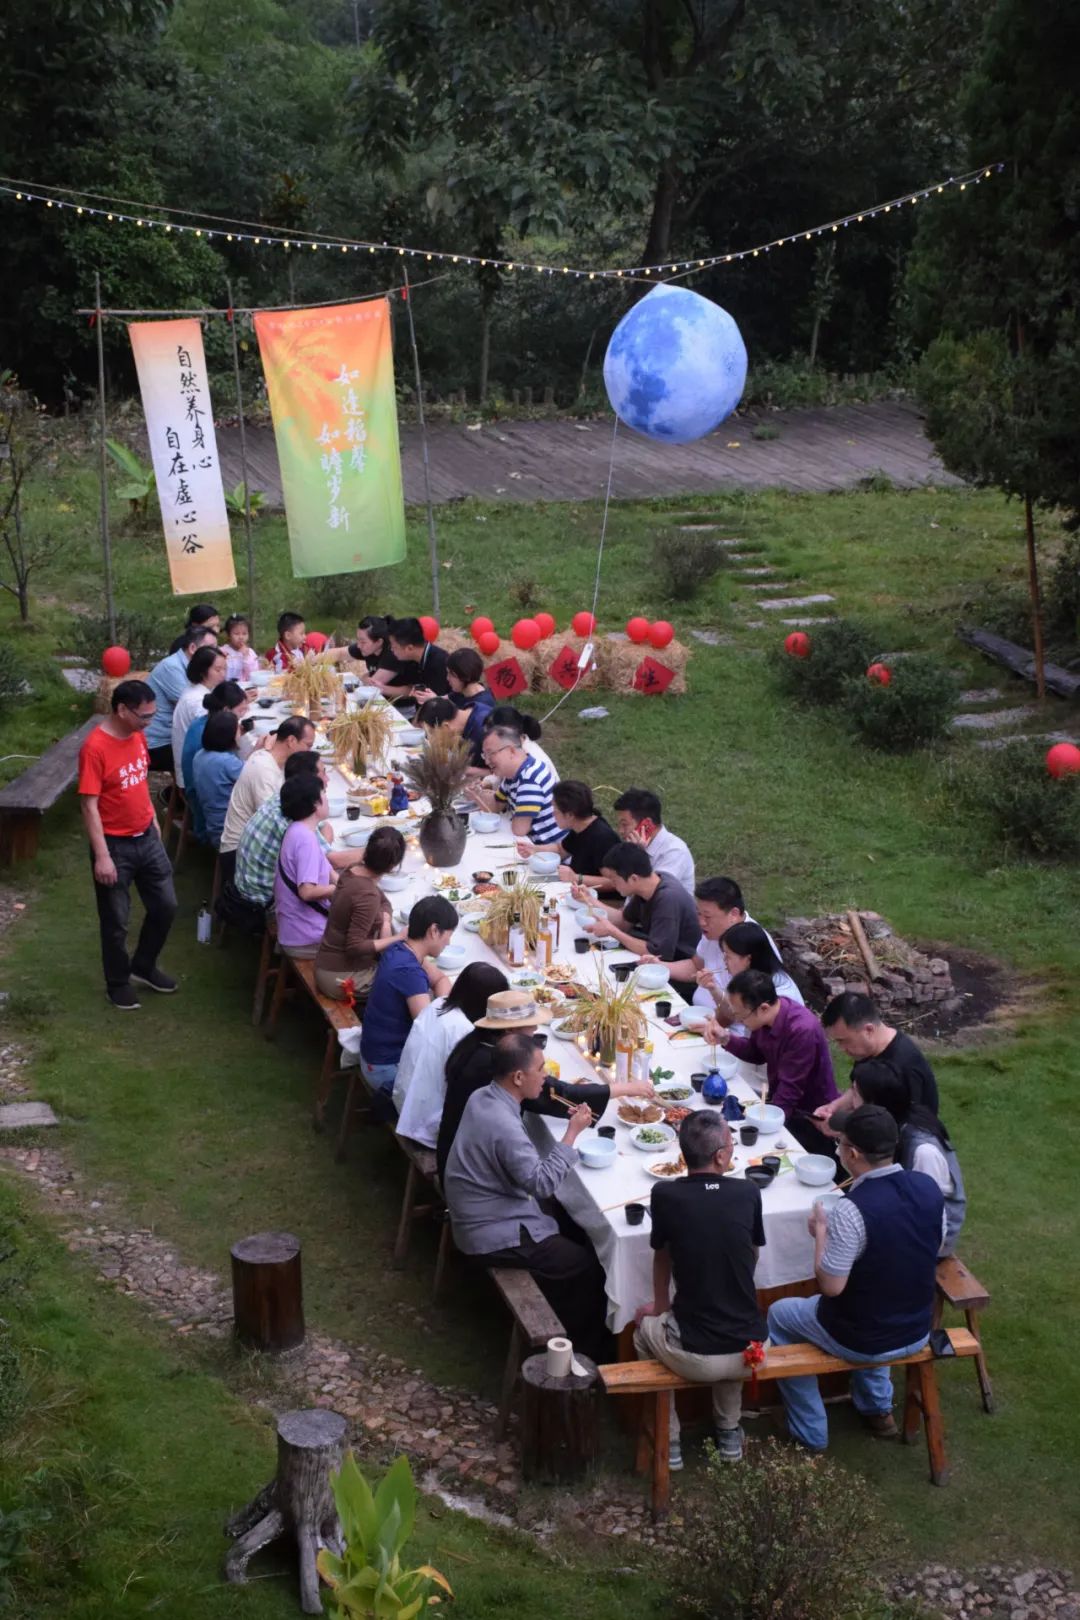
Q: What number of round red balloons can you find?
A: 13